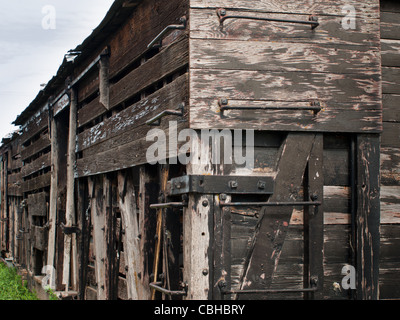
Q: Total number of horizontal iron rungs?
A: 8